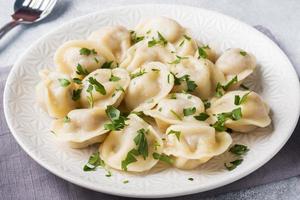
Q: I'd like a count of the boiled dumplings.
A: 15